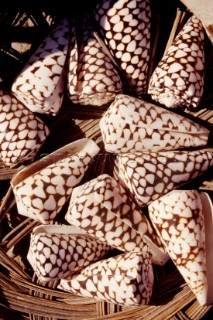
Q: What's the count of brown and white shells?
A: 12